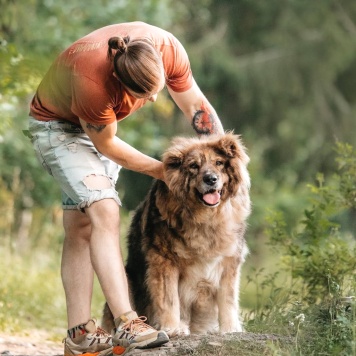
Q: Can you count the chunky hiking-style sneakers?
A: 2